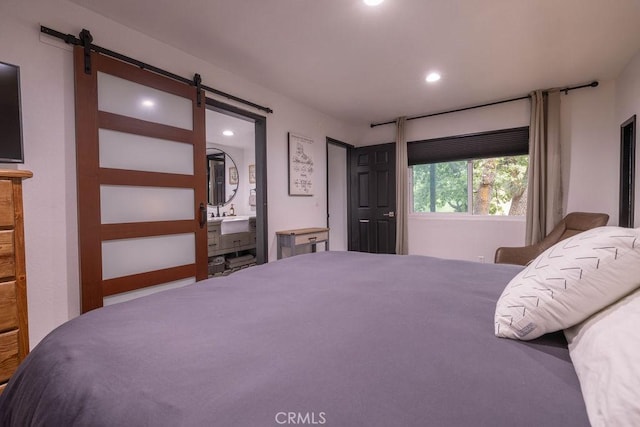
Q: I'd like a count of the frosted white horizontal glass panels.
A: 5